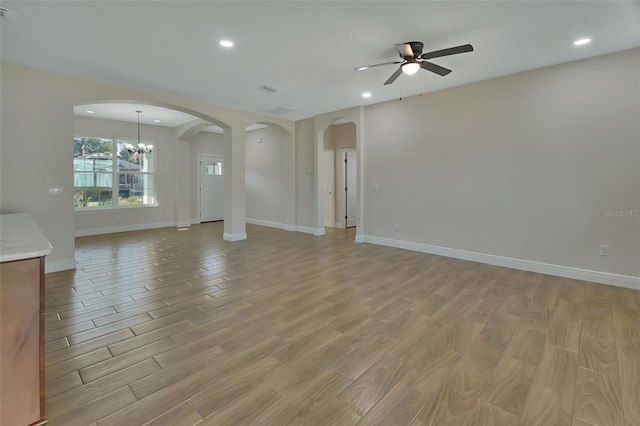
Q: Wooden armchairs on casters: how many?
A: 0